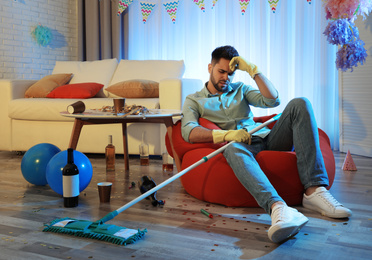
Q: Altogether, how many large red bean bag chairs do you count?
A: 1